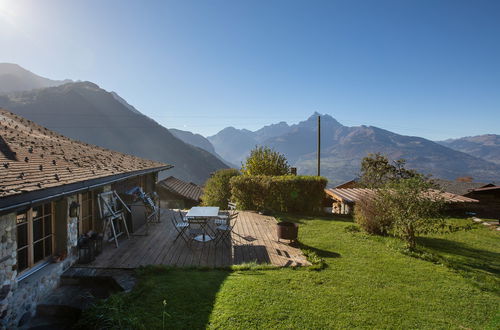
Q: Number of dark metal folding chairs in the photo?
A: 4